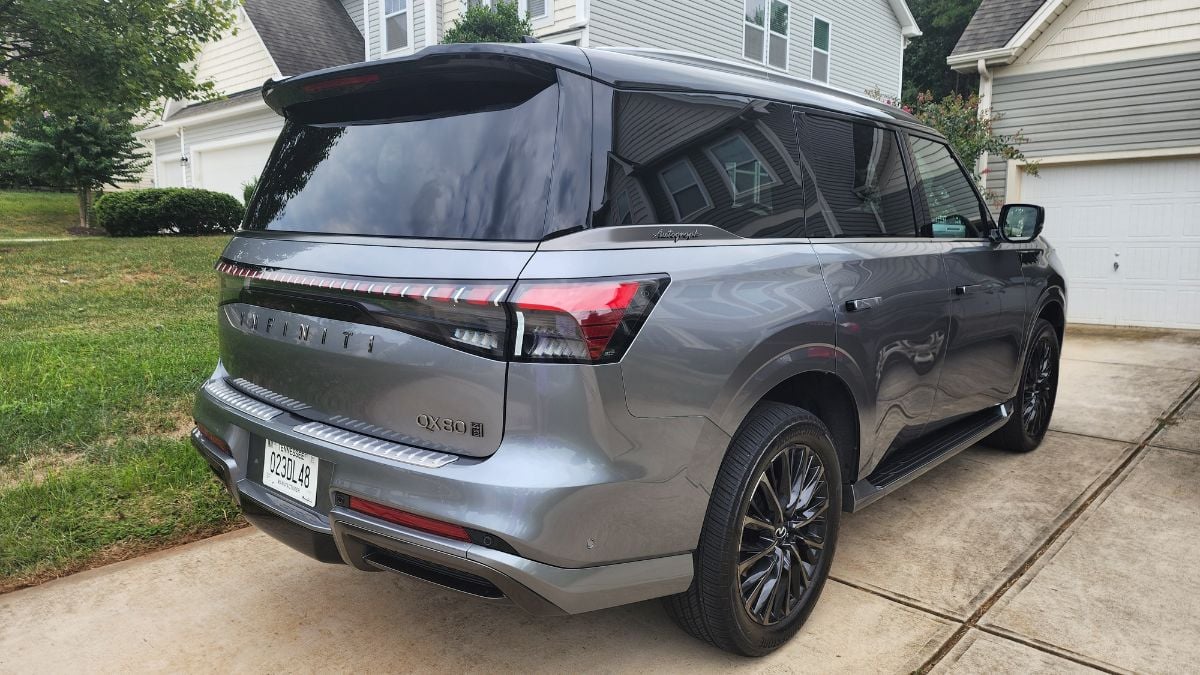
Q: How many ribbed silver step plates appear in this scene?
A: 2